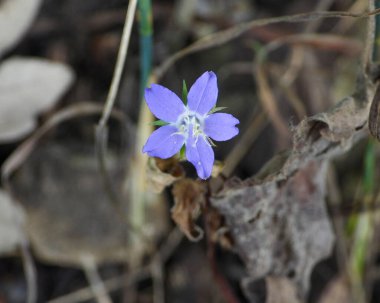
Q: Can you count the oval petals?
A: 5